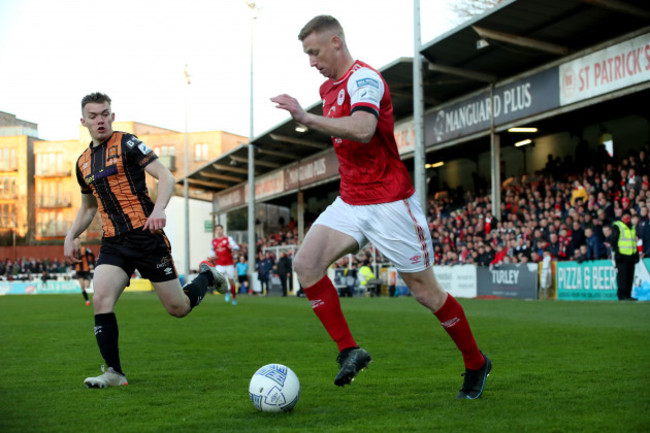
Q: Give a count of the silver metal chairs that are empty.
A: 0